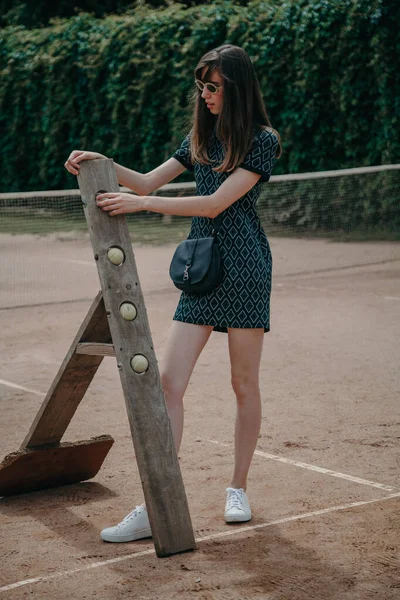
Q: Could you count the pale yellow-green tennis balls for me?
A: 3